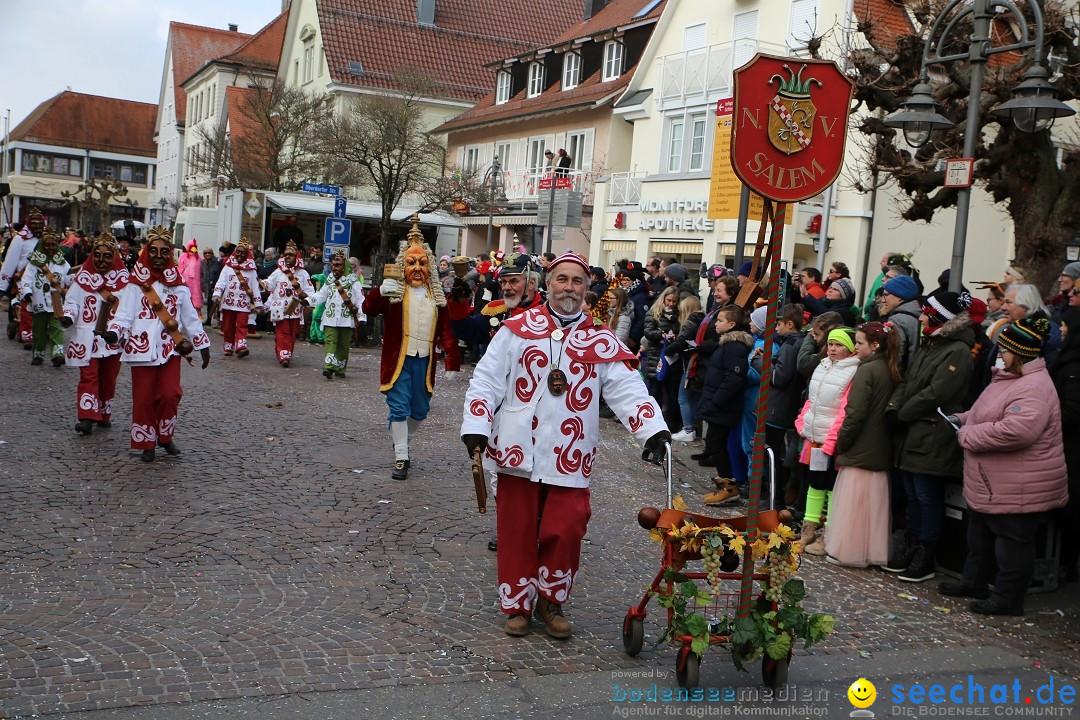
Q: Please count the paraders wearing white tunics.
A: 8